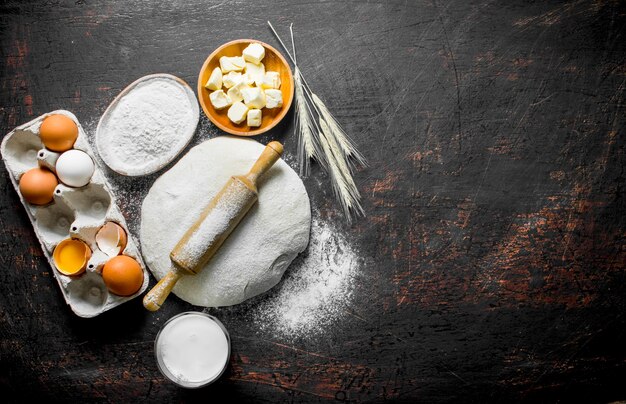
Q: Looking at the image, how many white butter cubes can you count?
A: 12